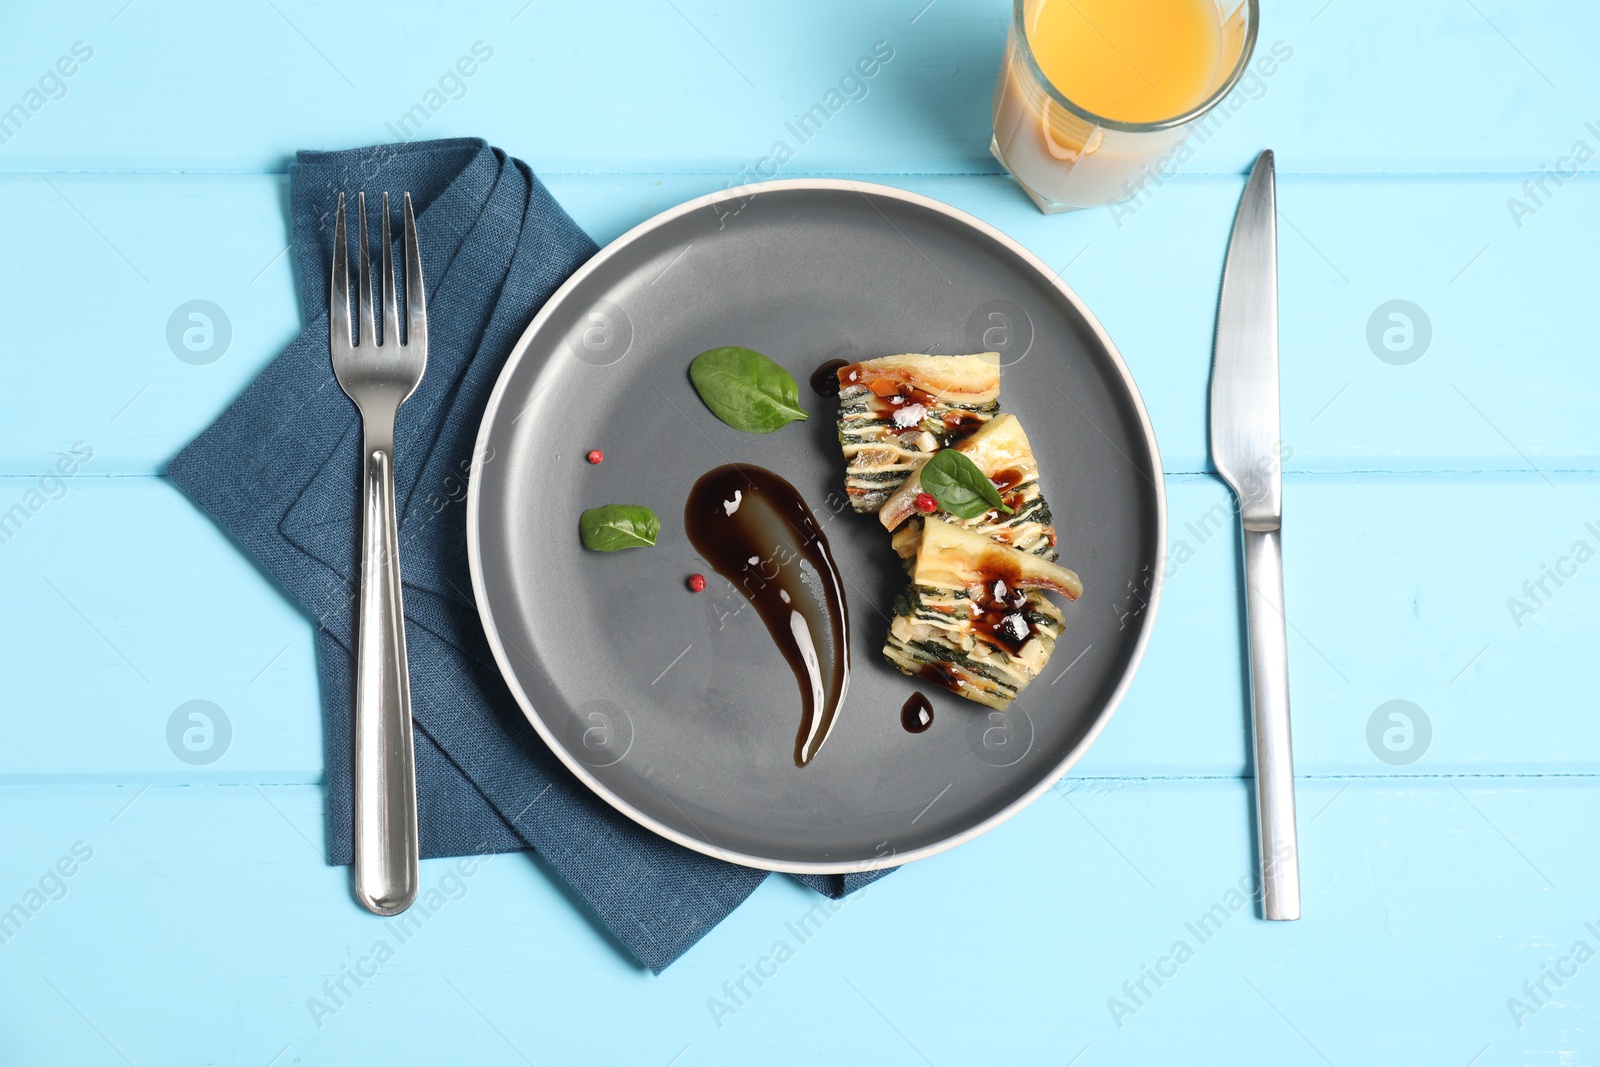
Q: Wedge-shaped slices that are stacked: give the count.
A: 3